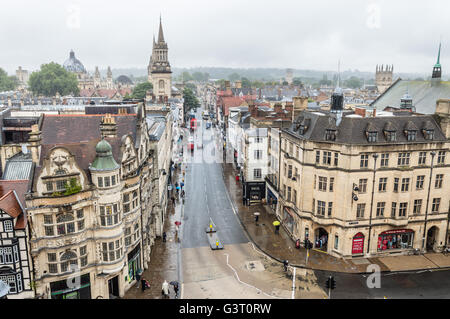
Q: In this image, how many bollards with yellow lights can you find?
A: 2